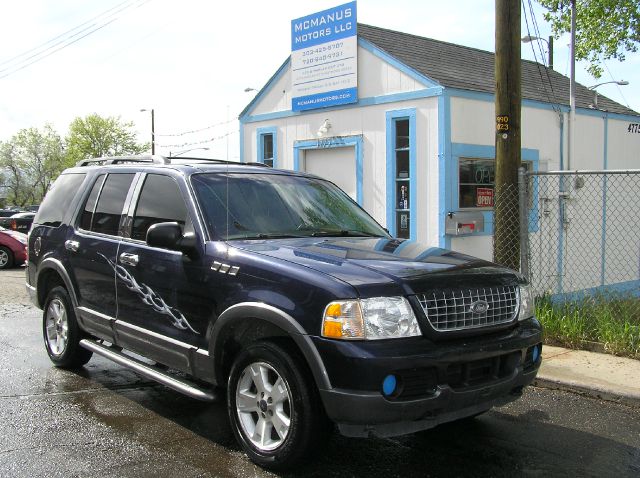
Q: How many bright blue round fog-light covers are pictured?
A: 2